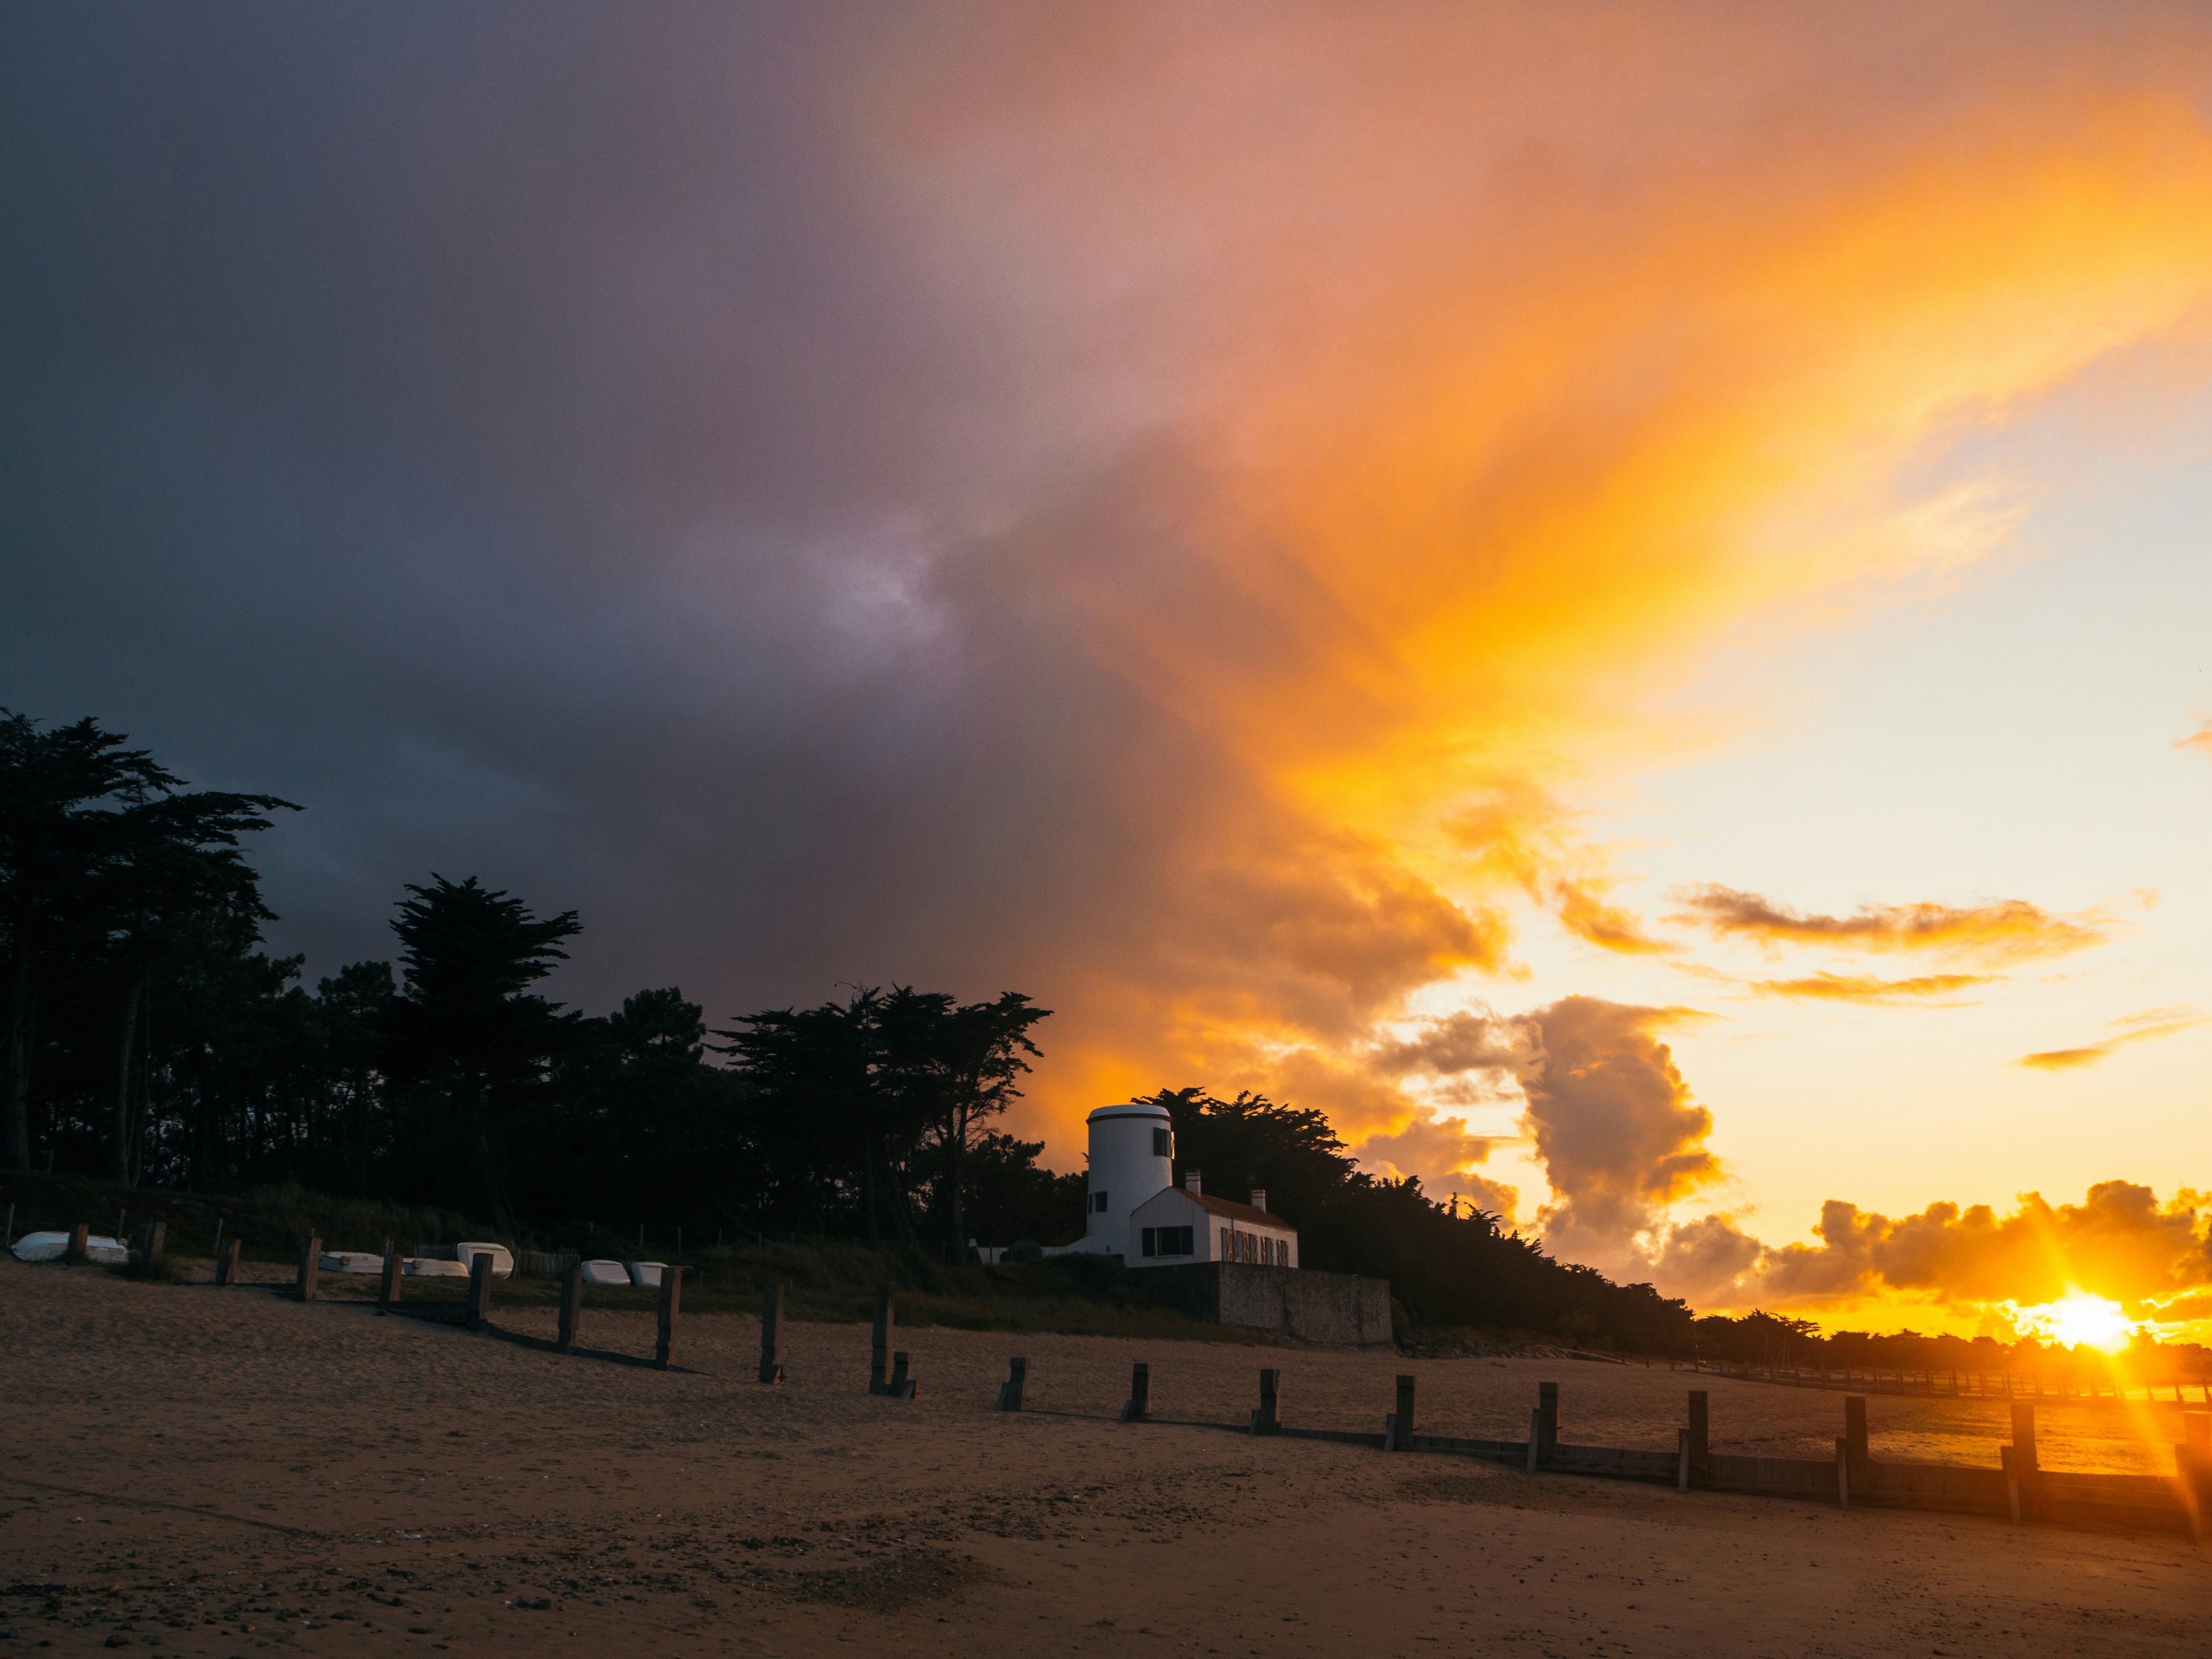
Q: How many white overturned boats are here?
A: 6